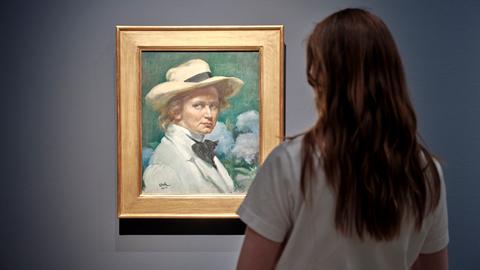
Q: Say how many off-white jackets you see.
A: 1